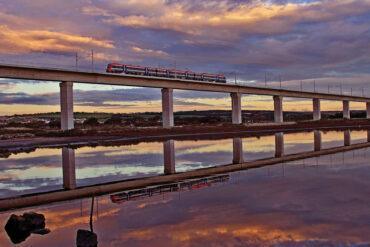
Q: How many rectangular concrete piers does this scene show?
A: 7